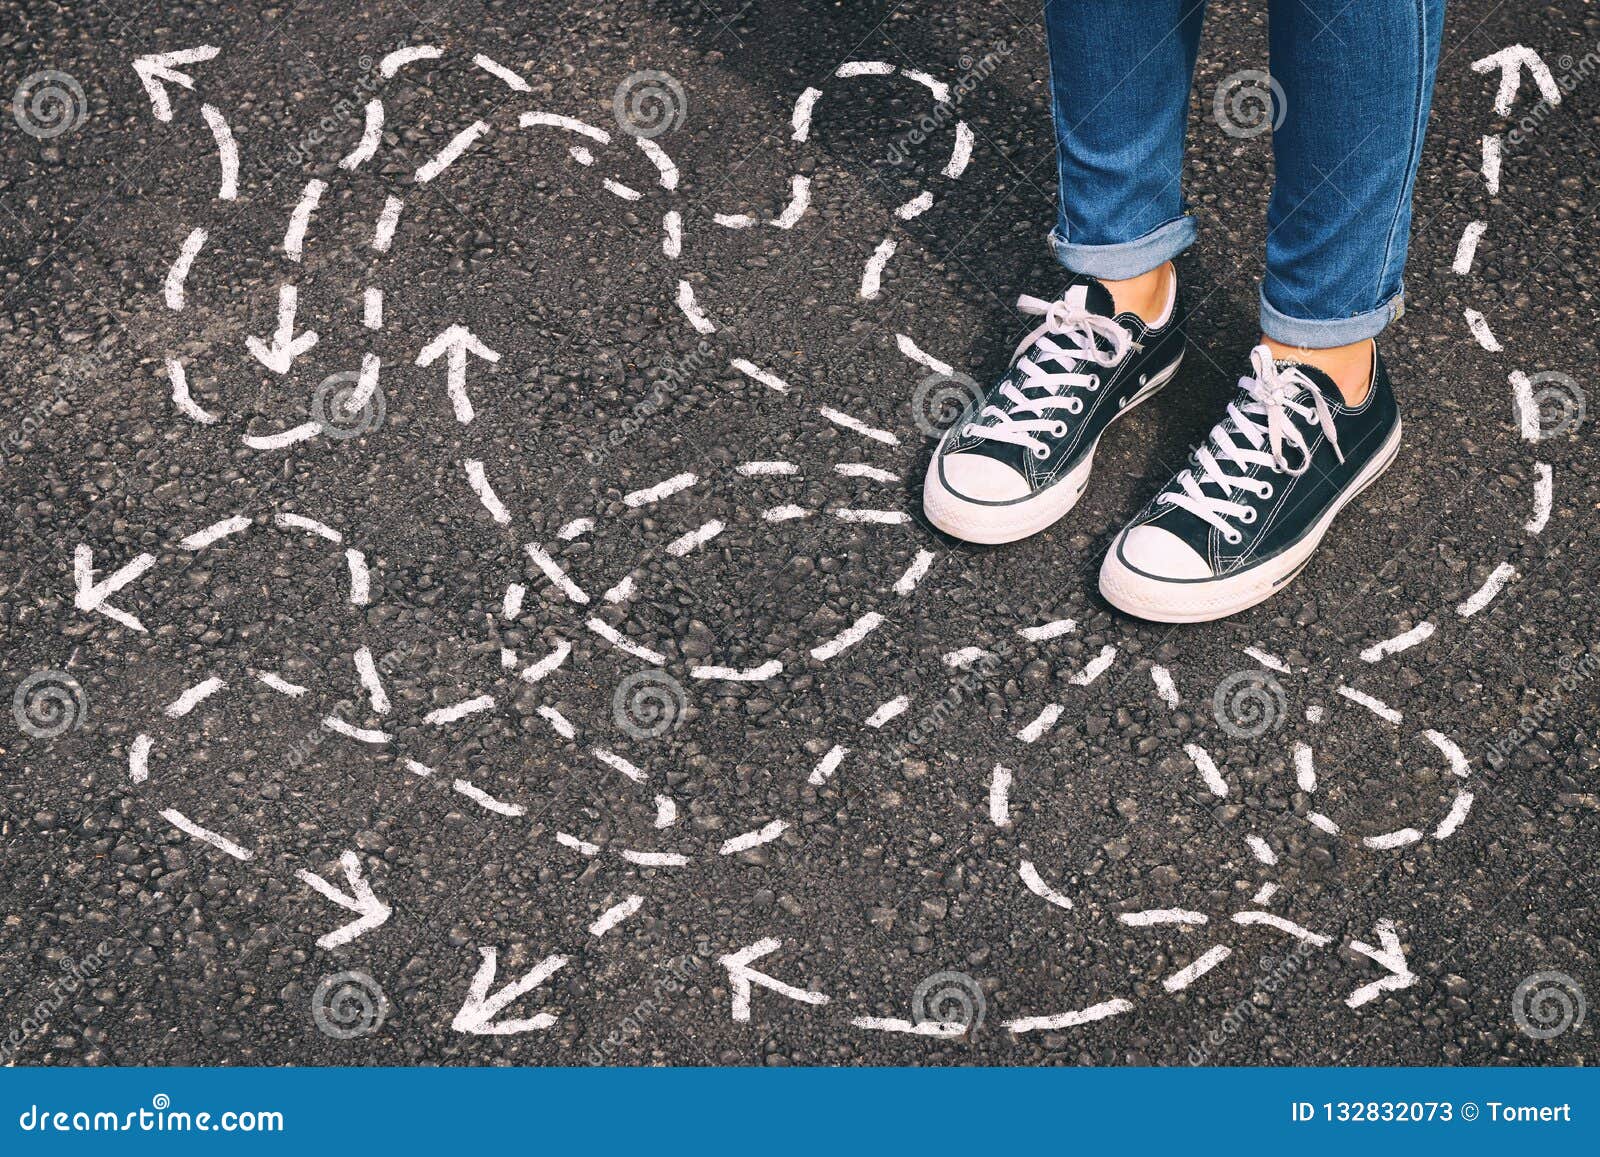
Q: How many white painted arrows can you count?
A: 9